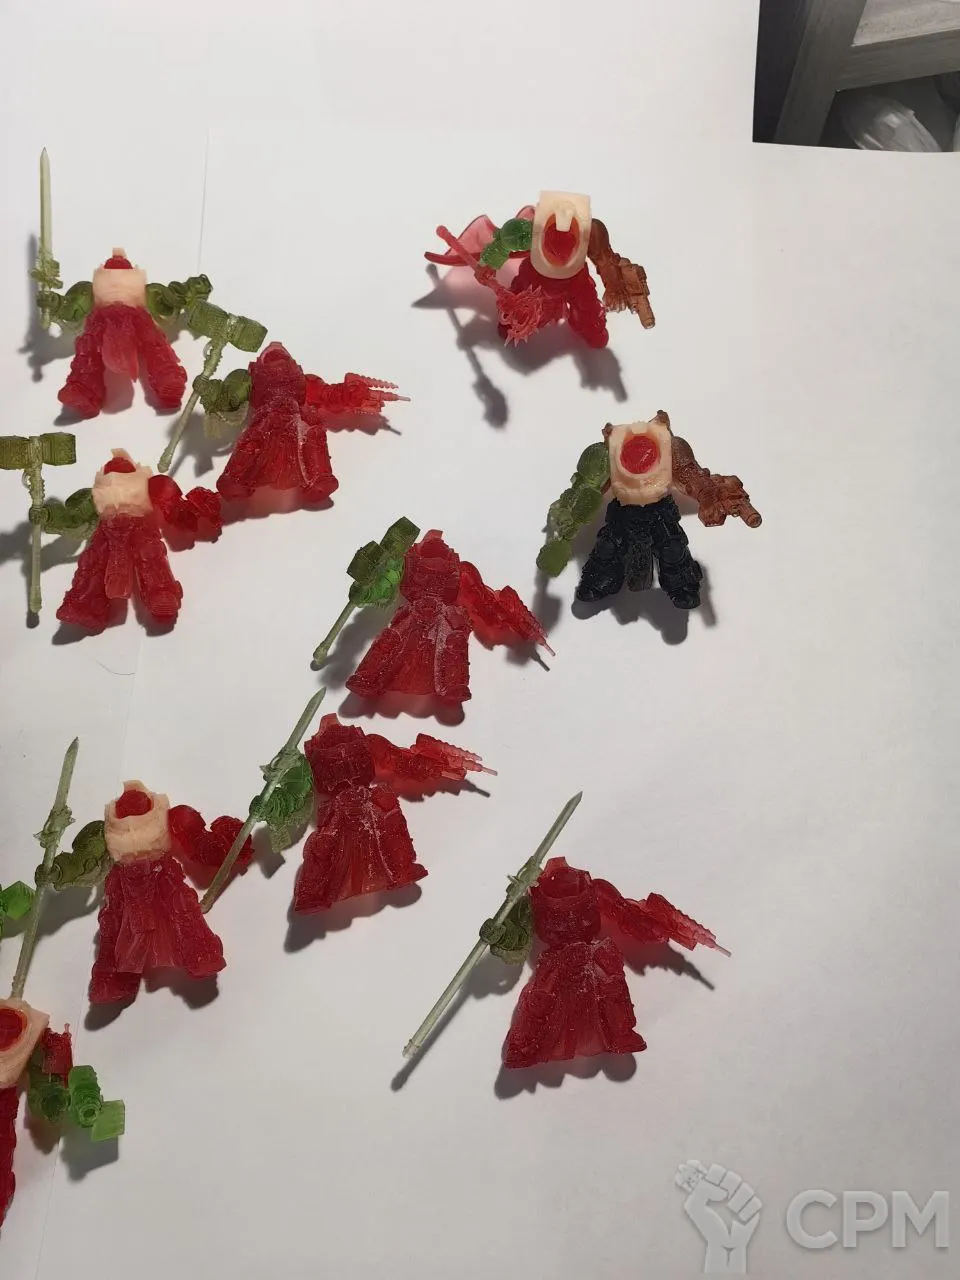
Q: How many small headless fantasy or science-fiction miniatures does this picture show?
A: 10